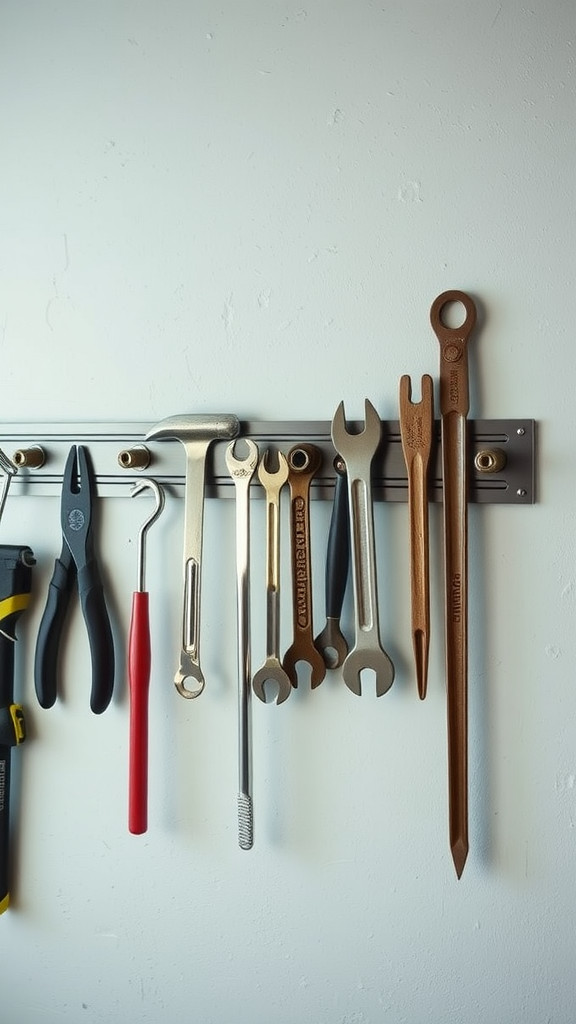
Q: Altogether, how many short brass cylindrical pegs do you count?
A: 3